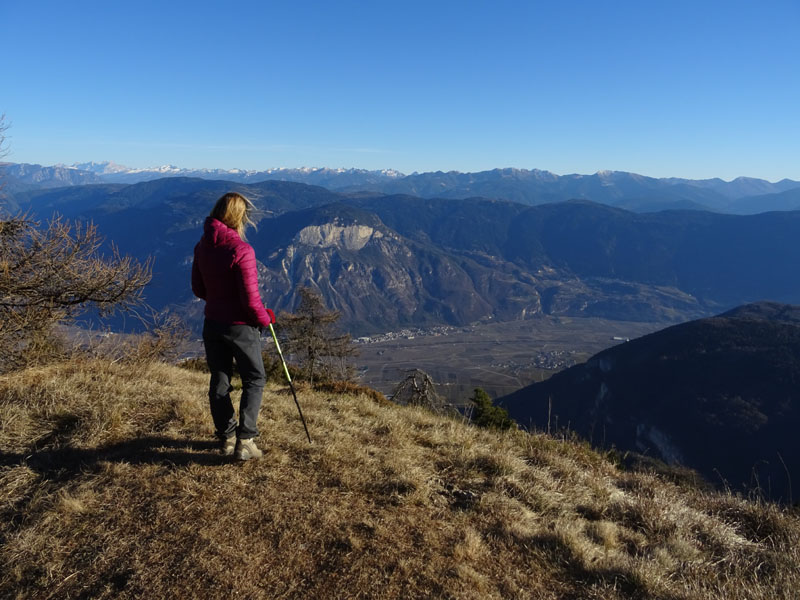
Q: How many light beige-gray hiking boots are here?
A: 2